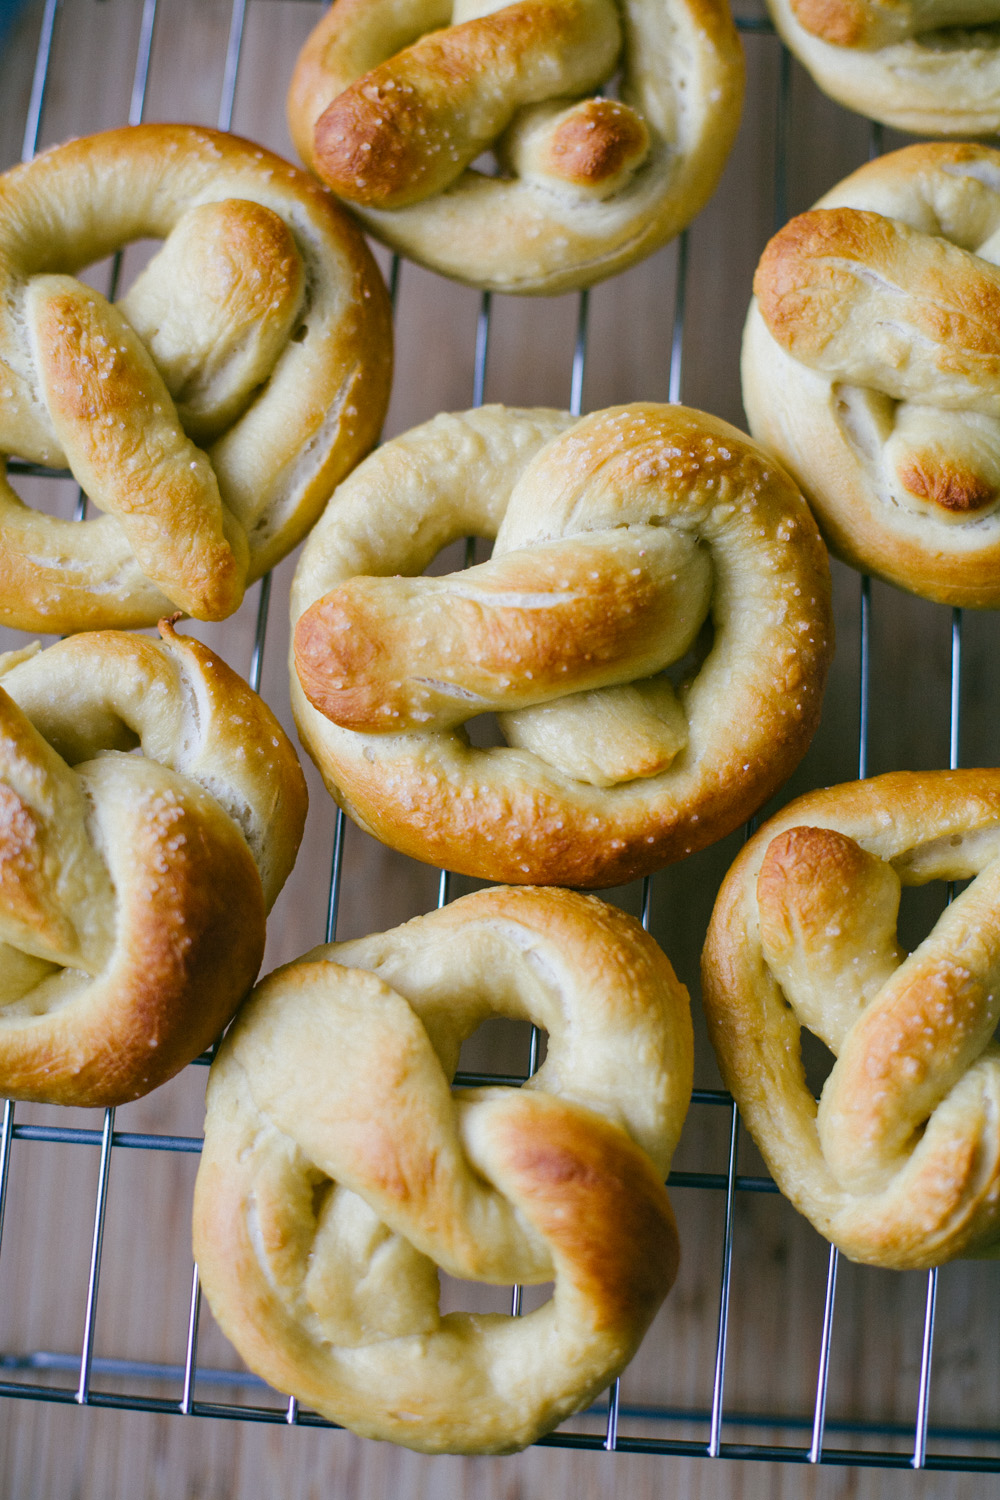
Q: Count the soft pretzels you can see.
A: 8